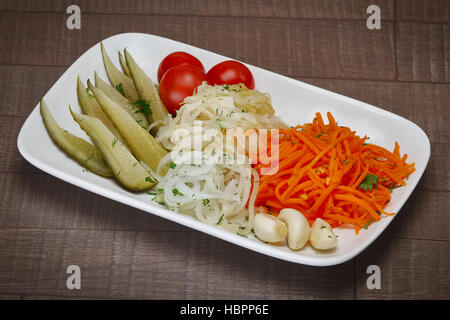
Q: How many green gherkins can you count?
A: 8